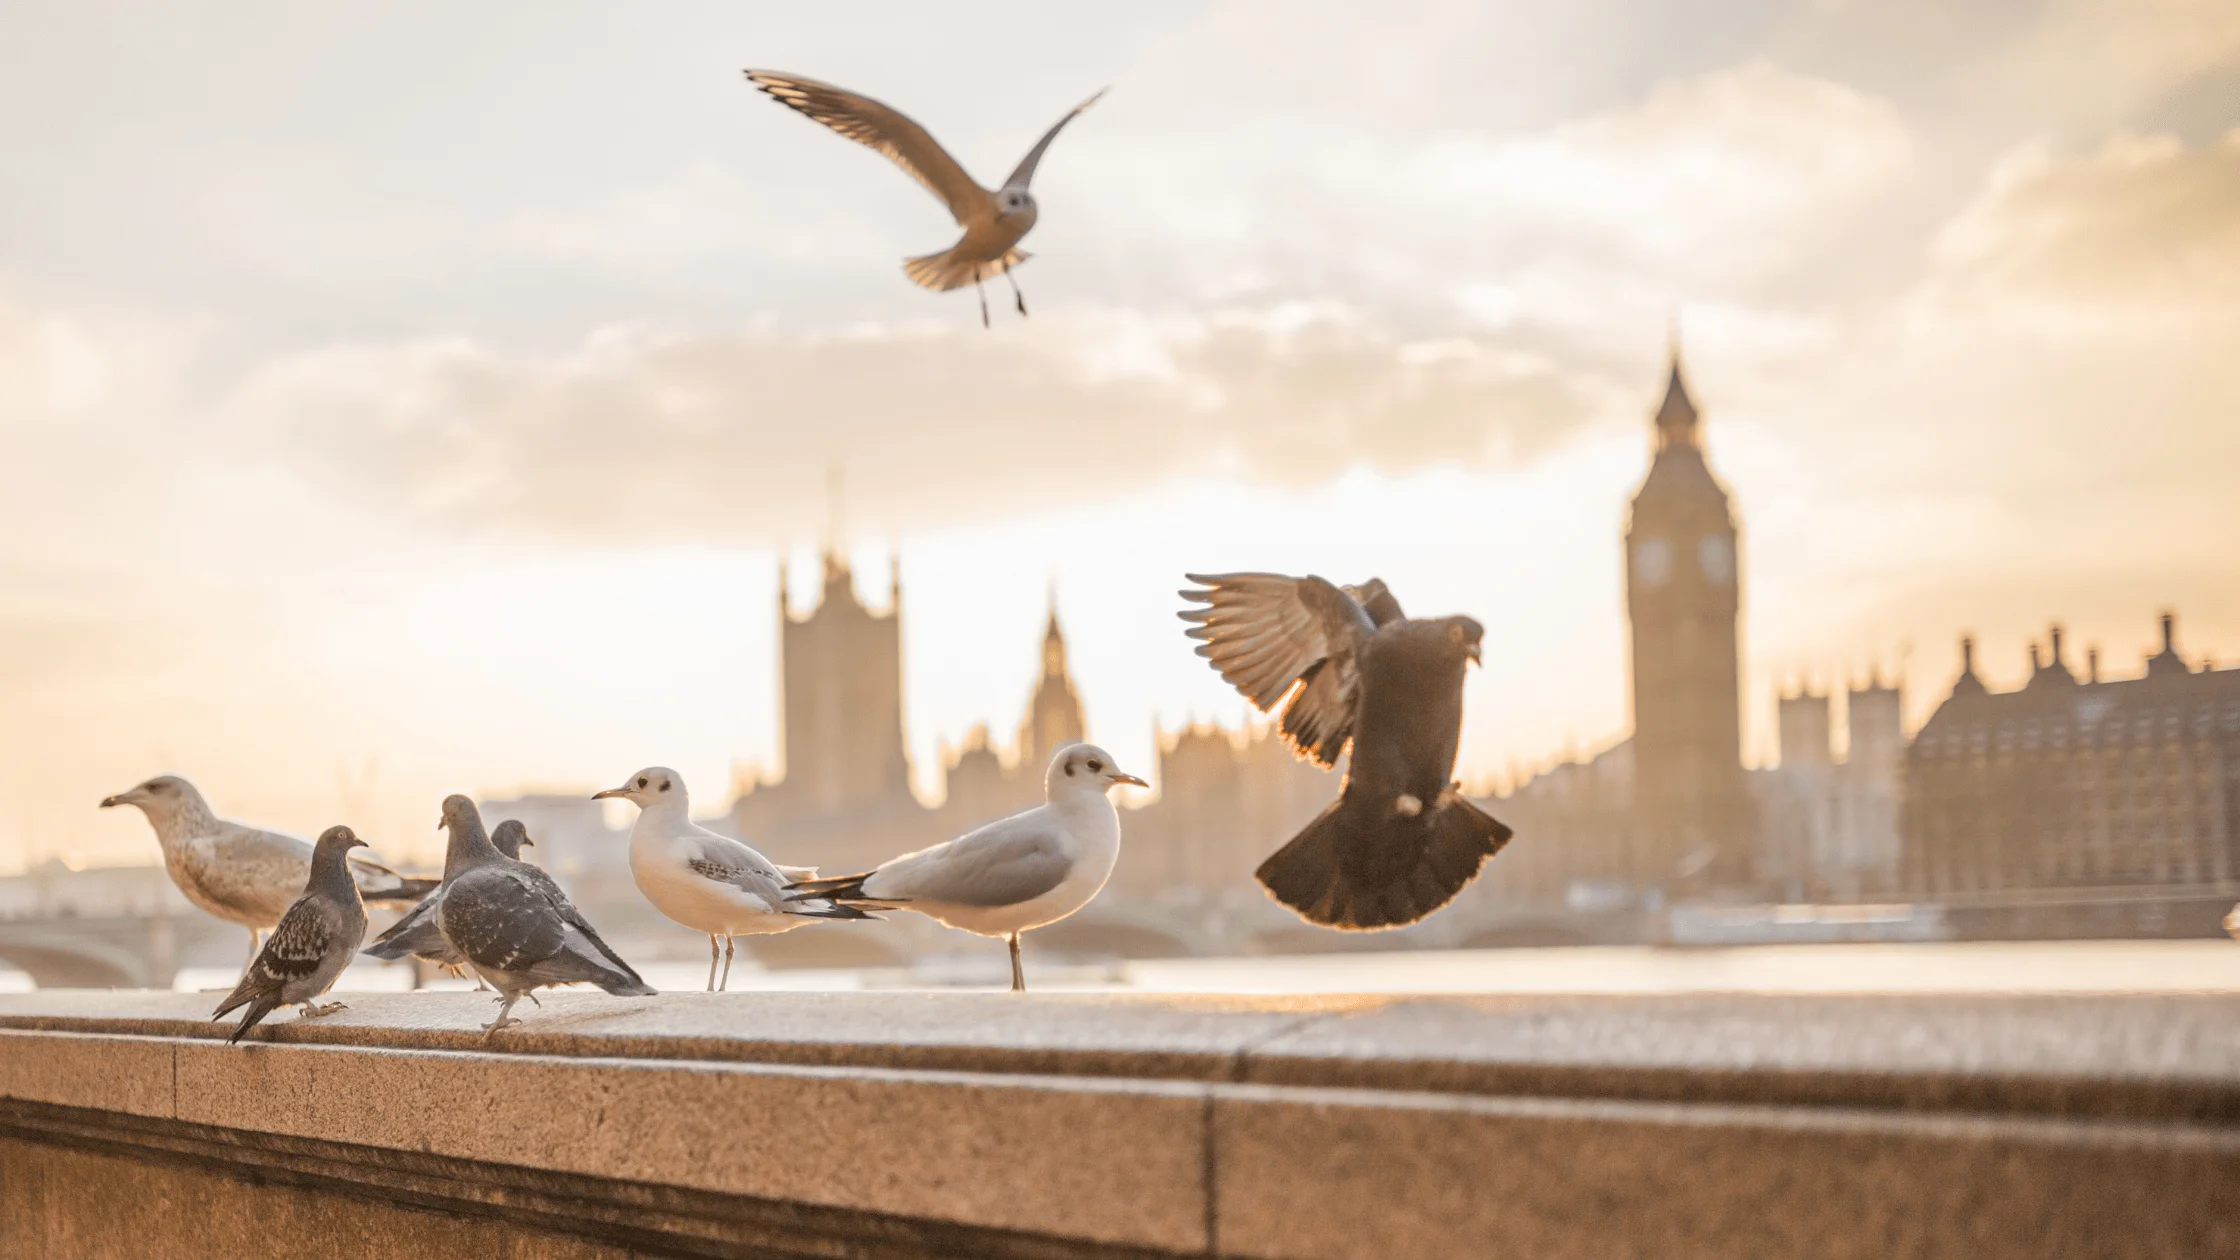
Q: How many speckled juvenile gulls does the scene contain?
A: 1